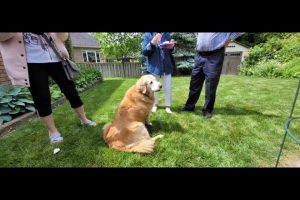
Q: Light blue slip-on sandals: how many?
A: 2